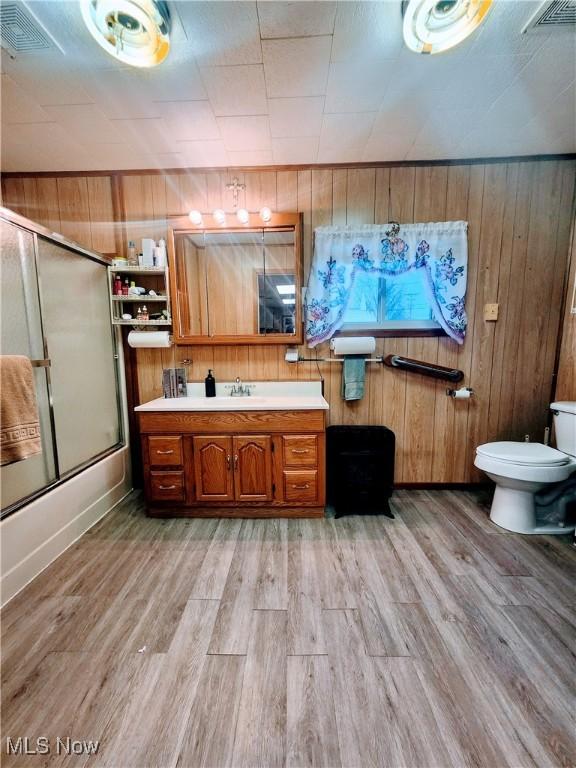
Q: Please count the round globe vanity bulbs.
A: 4